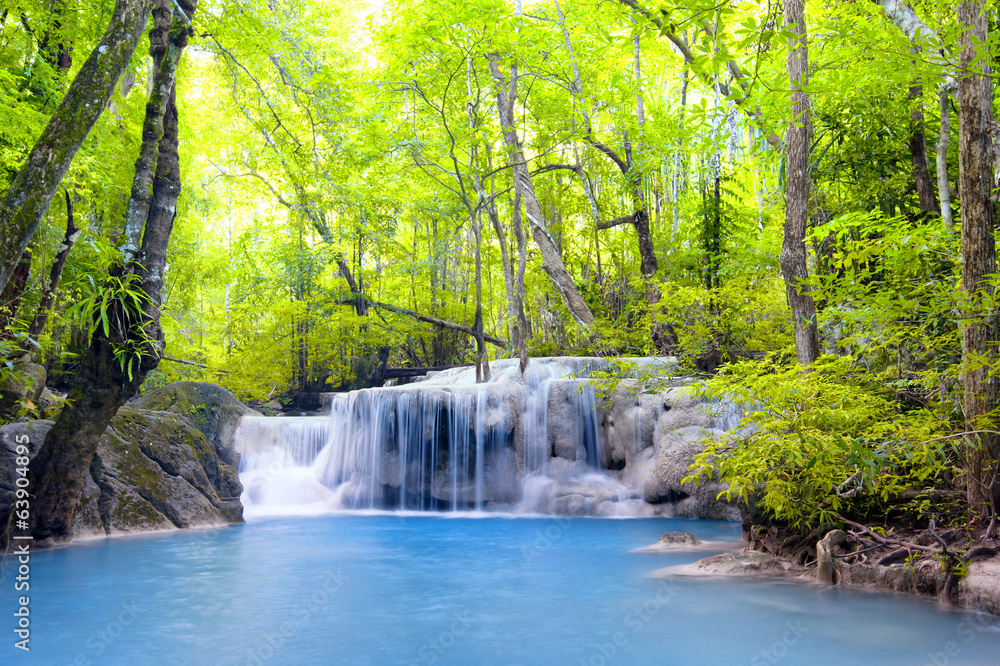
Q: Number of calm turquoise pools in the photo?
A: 1